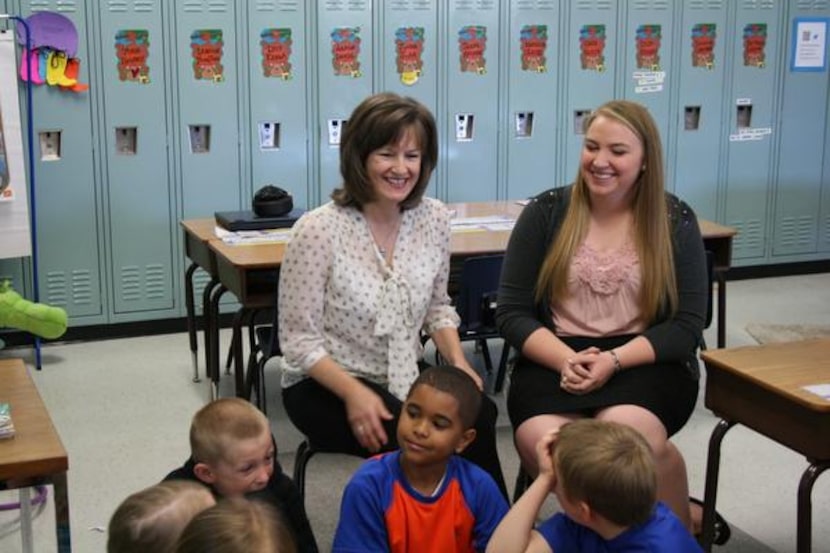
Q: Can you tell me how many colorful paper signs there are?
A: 11